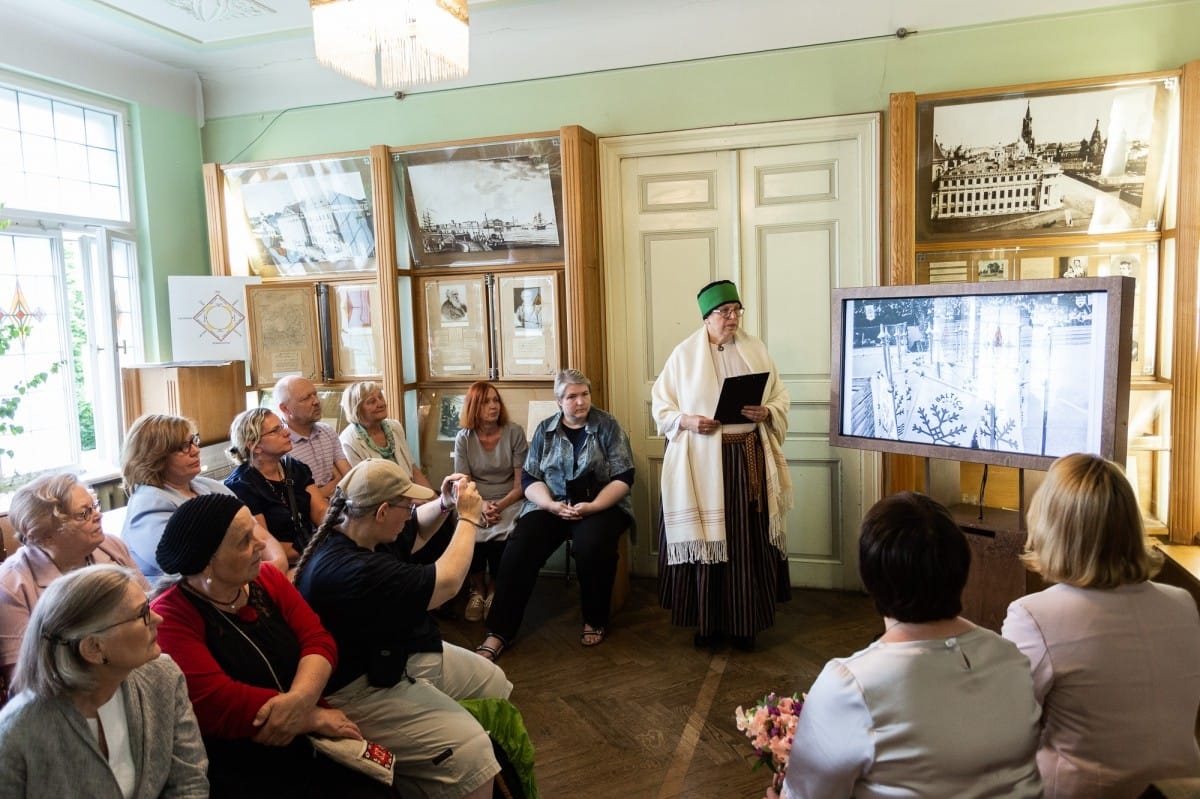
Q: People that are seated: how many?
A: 12